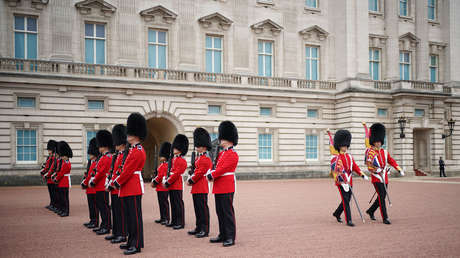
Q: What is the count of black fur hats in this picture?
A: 13